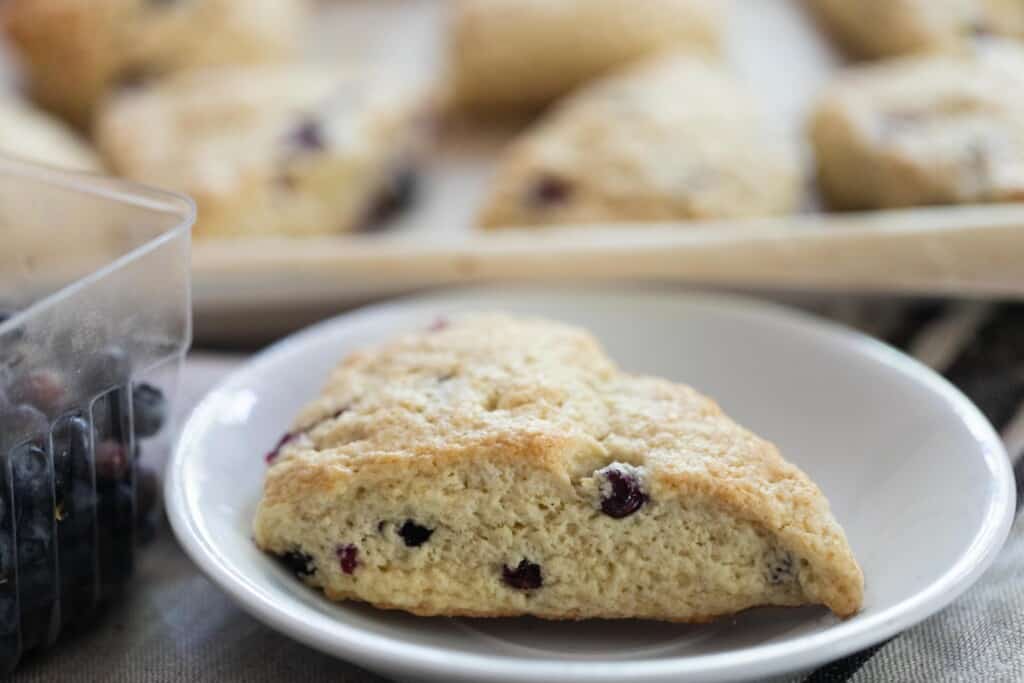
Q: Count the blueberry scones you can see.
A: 8